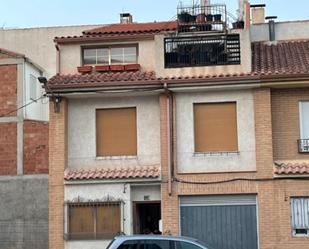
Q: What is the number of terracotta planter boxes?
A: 4